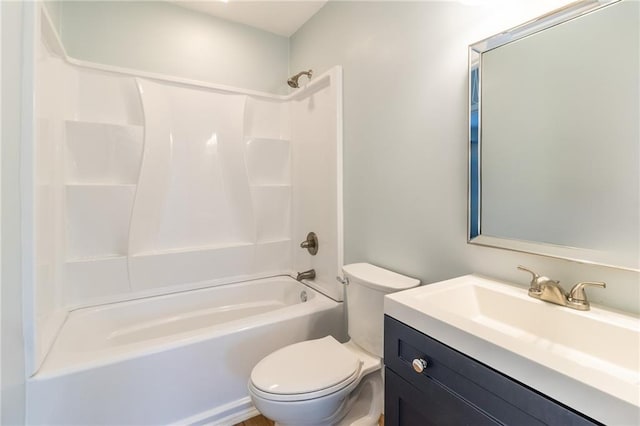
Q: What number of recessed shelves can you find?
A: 6